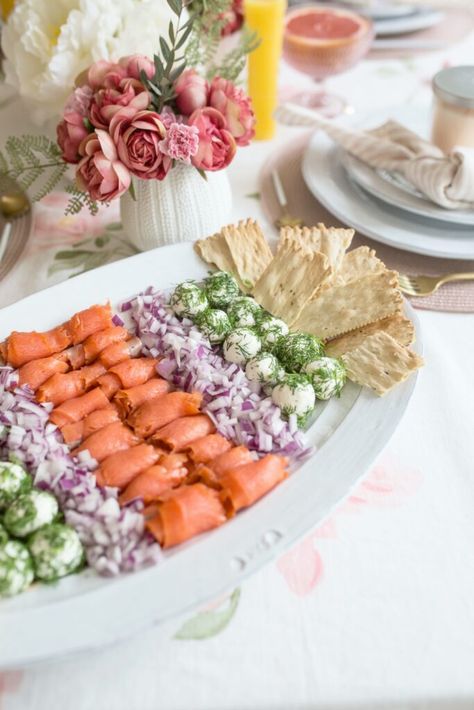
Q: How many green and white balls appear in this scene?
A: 15